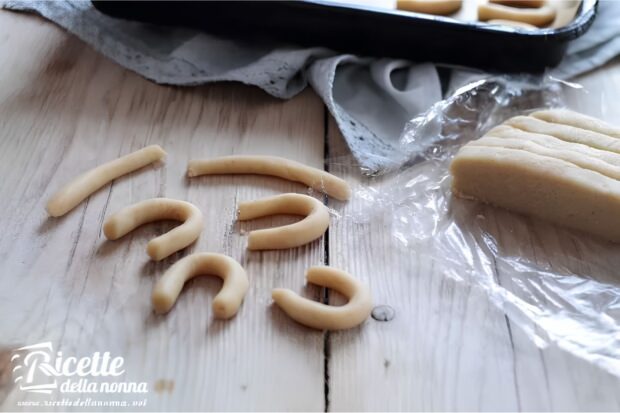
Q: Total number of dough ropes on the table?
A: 6